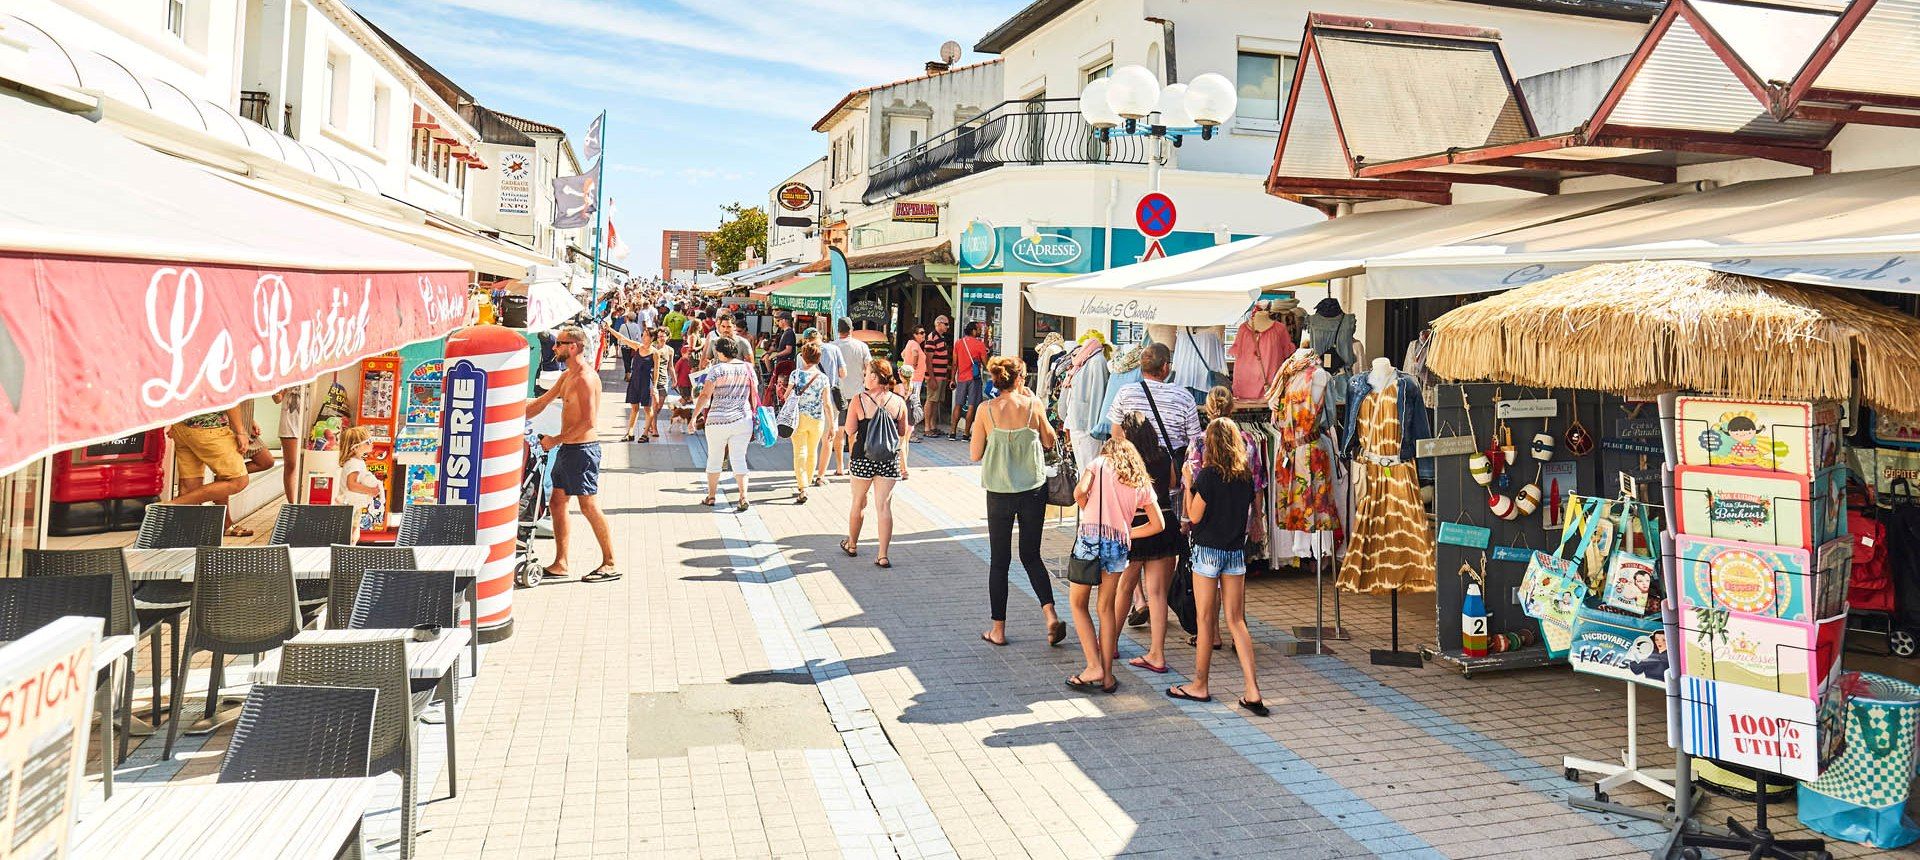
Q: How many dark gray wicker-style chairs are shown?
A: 10